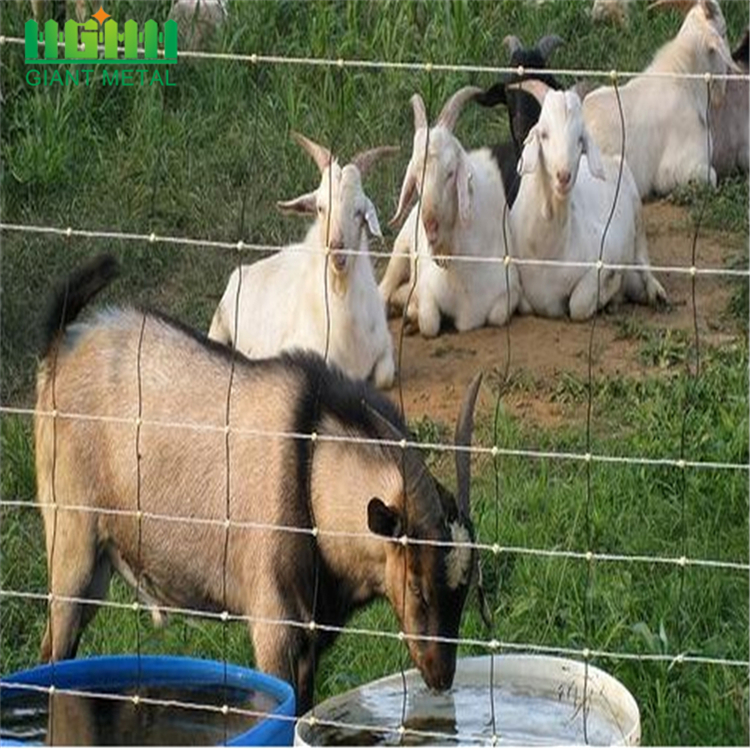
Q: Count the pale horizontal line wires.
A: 6